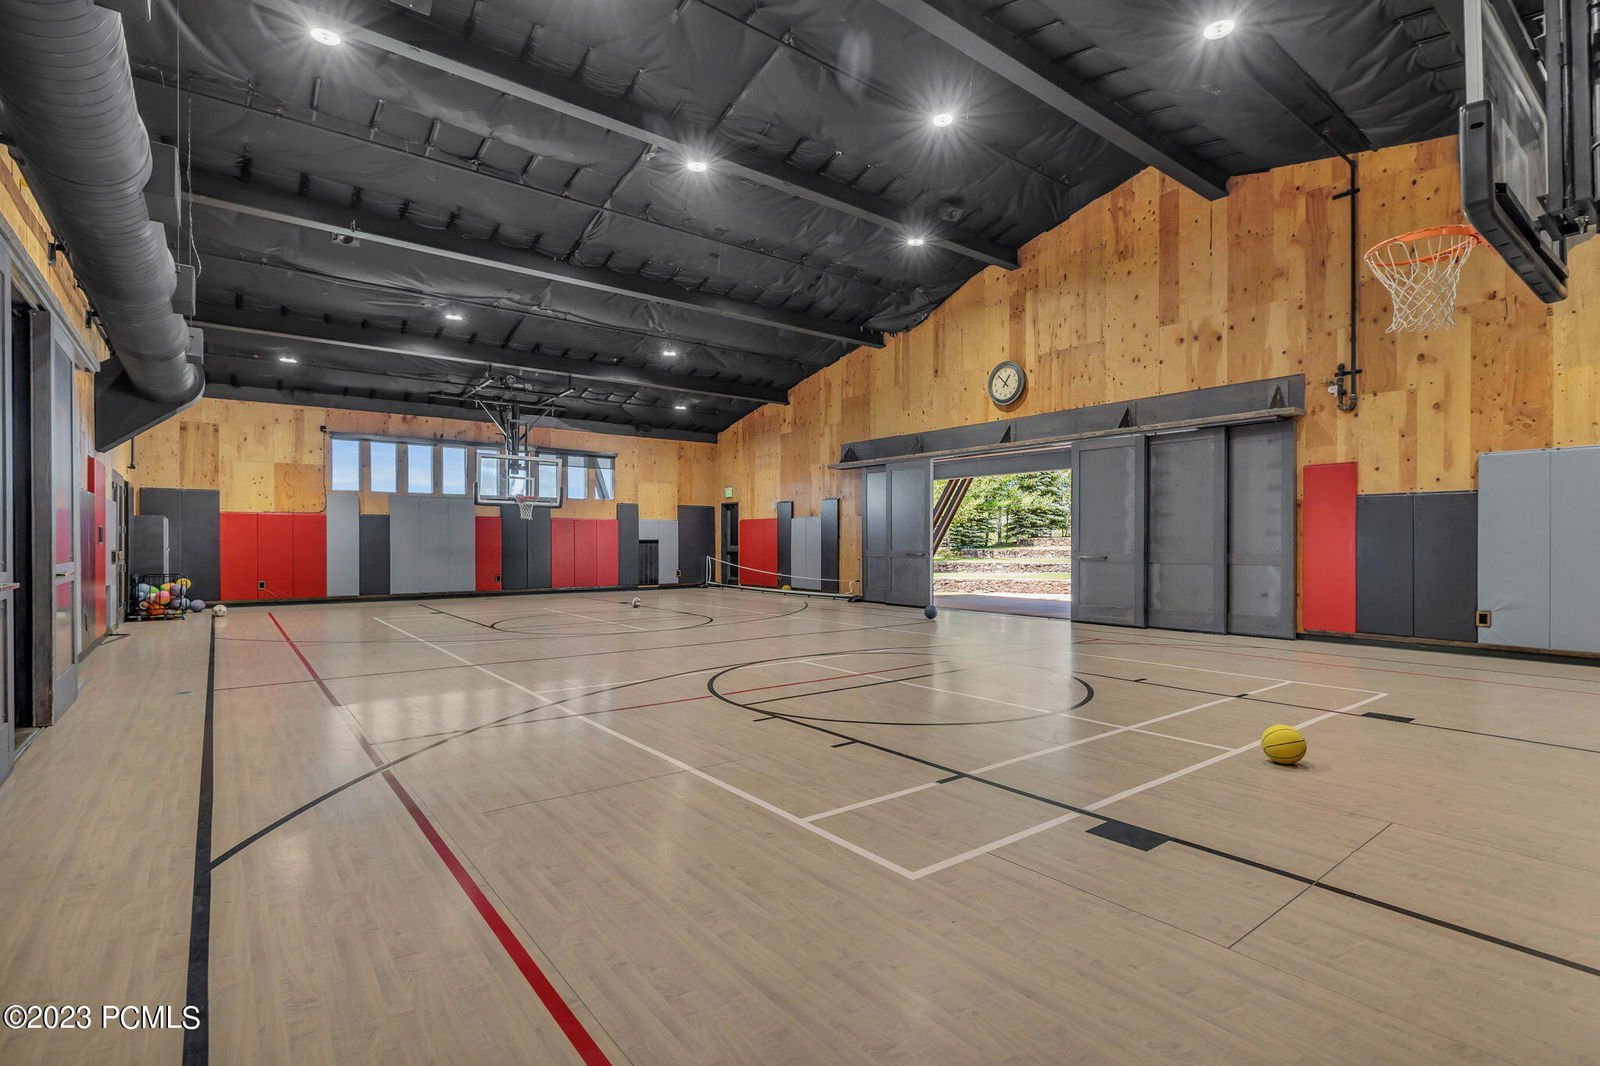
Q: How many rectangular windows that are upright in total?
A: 9